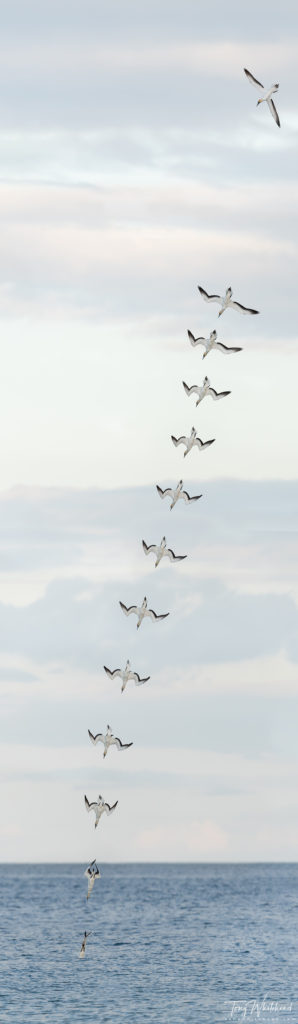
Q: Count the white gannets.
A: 13